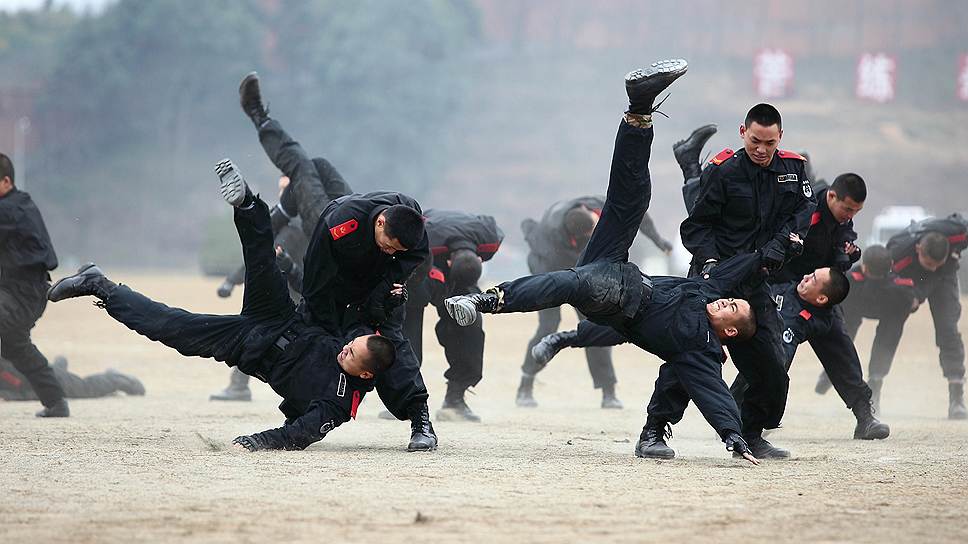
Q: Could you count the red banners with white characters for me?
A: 3